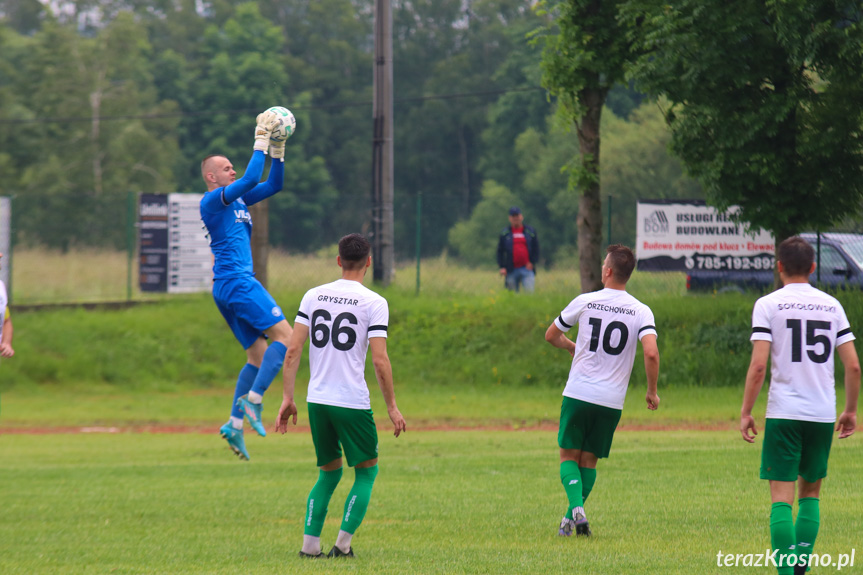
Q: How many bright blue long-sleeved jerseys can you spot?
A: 1